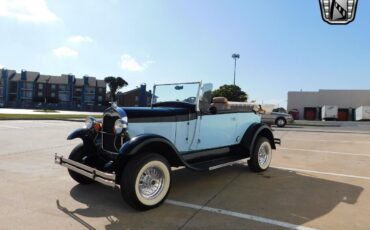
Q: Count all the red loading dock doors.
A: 2